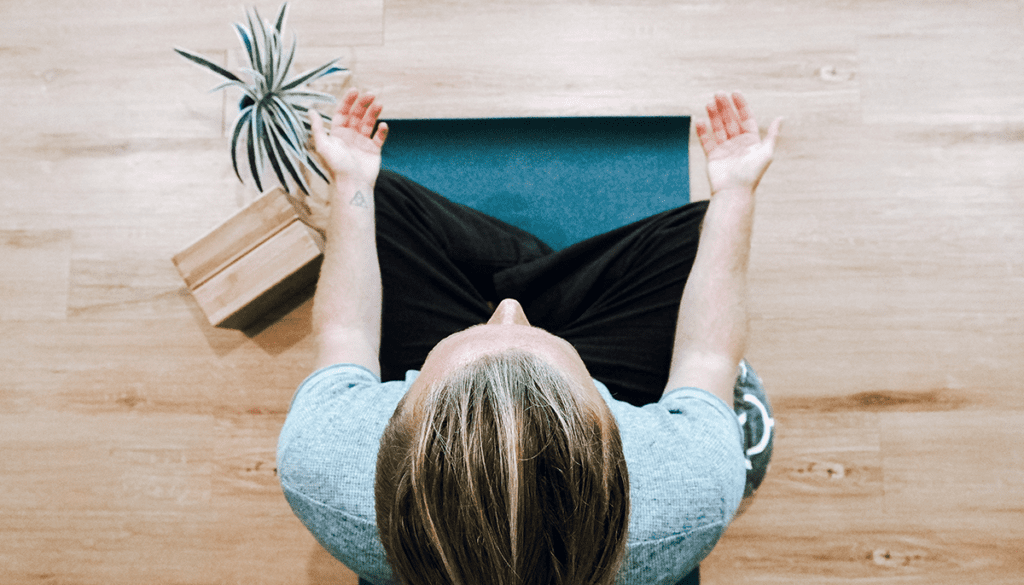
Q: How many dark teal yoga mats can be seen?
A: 1